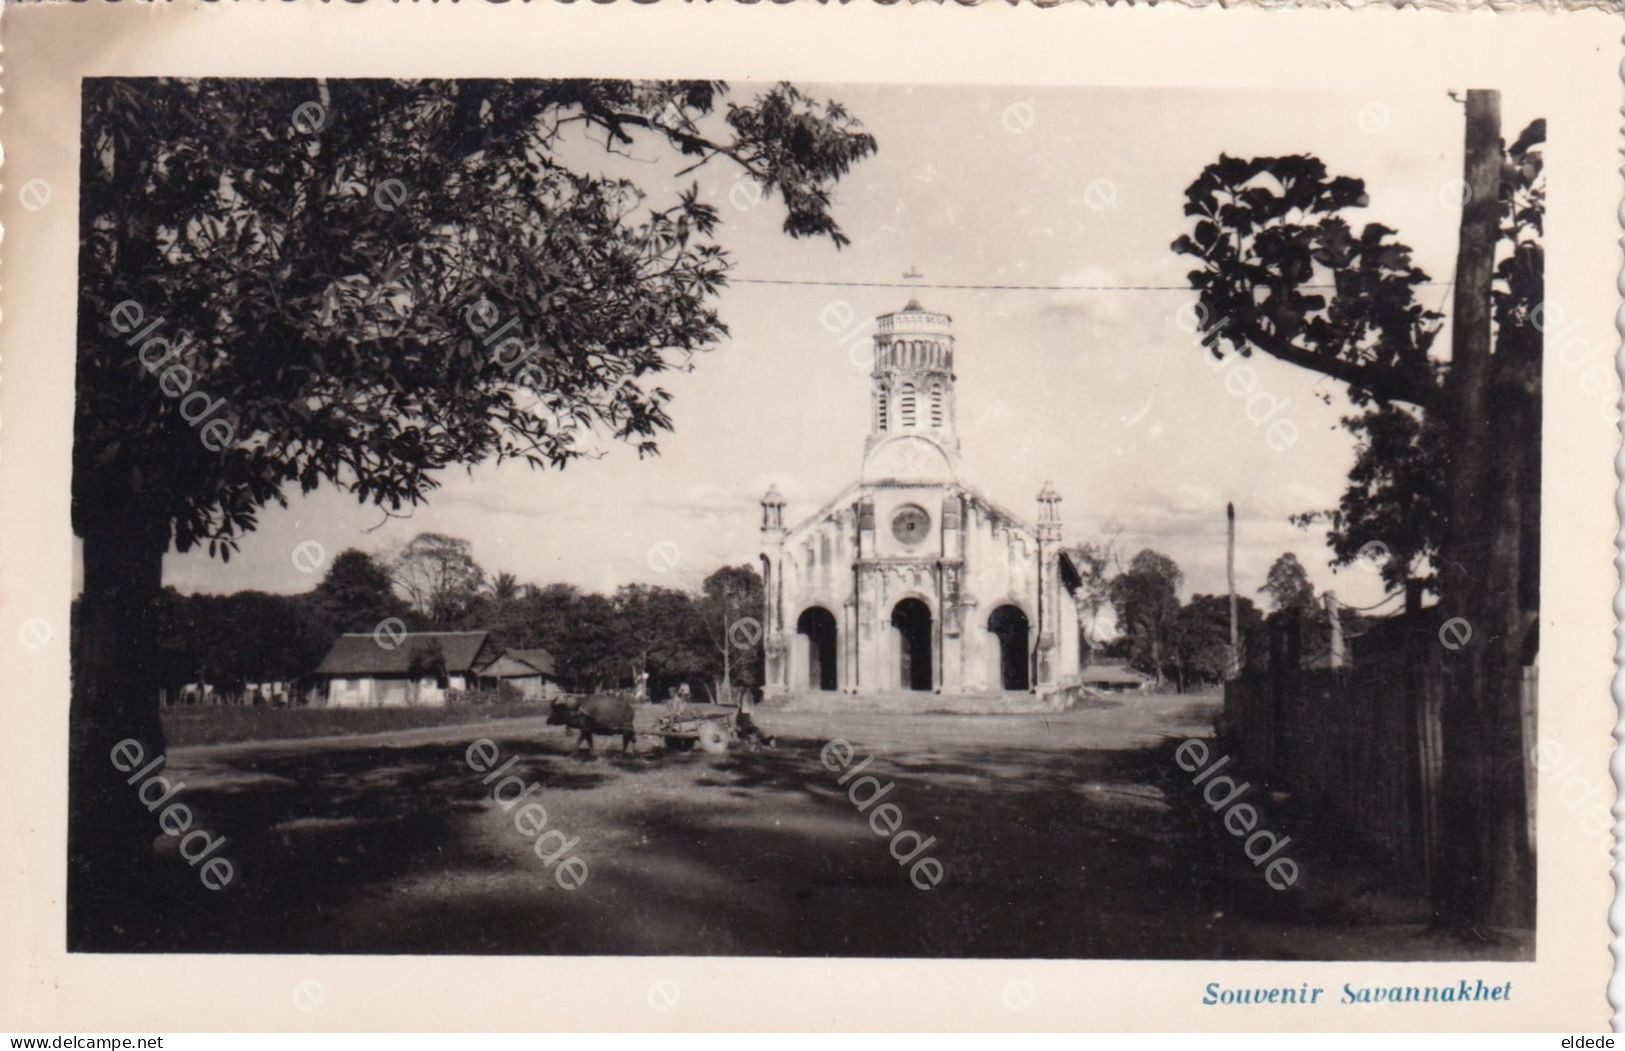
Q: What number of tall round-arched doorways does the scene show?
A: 3